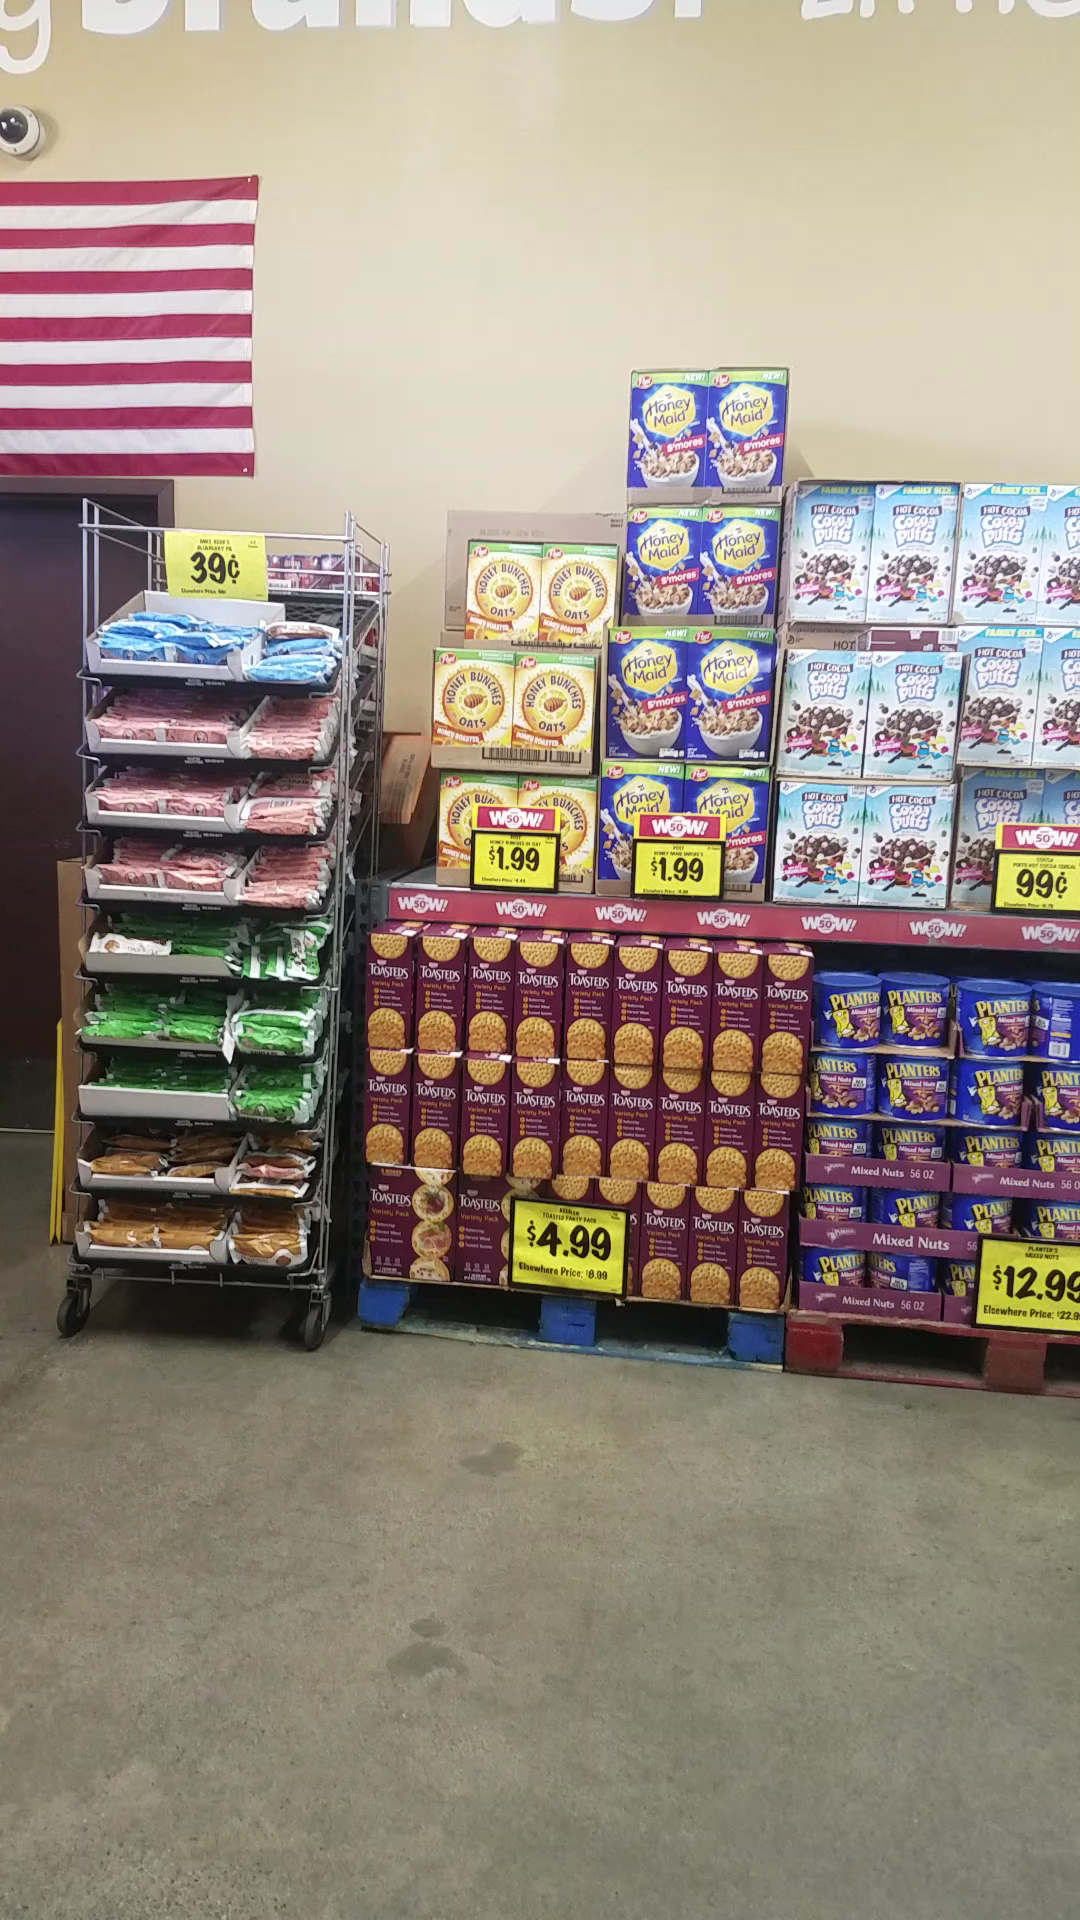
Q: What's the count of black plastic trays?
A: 9